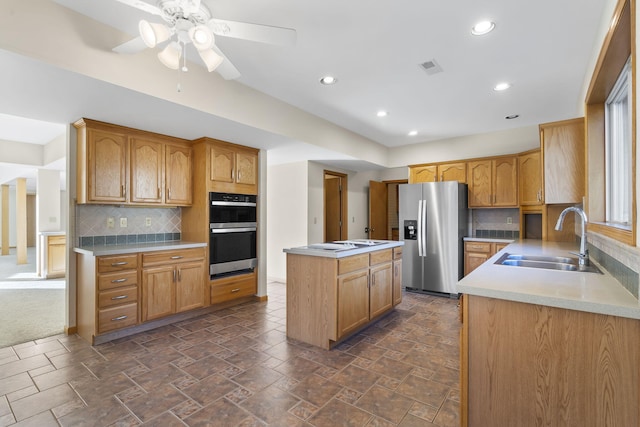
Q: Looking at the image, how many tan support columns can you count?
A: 2